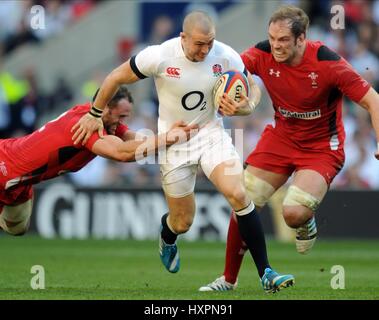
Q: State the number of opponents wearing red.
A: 2